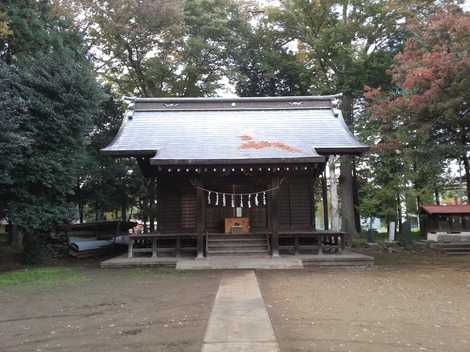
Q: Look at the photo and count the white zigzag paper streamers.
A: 8